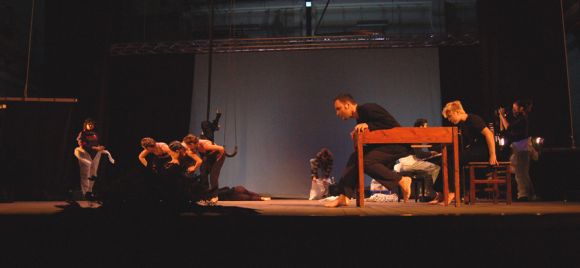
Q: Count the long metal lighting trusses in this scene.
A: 1